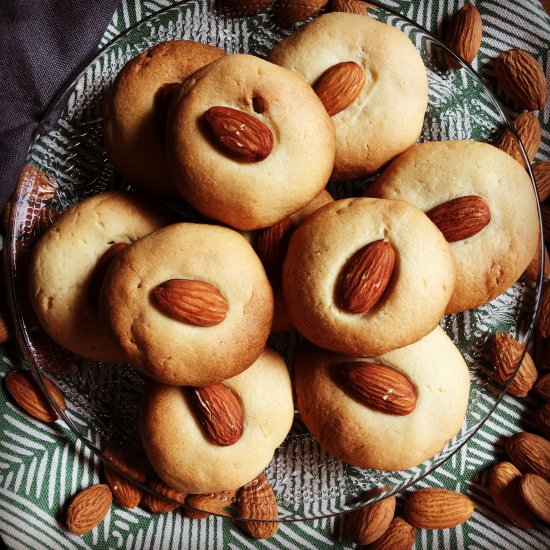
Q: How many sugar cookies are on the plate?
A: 10